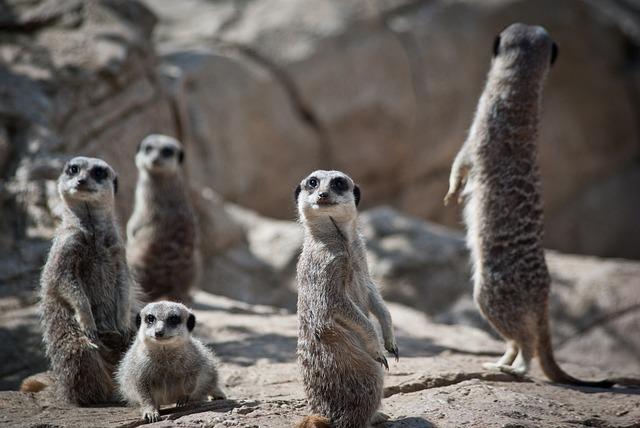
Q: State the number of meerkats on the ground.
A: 5